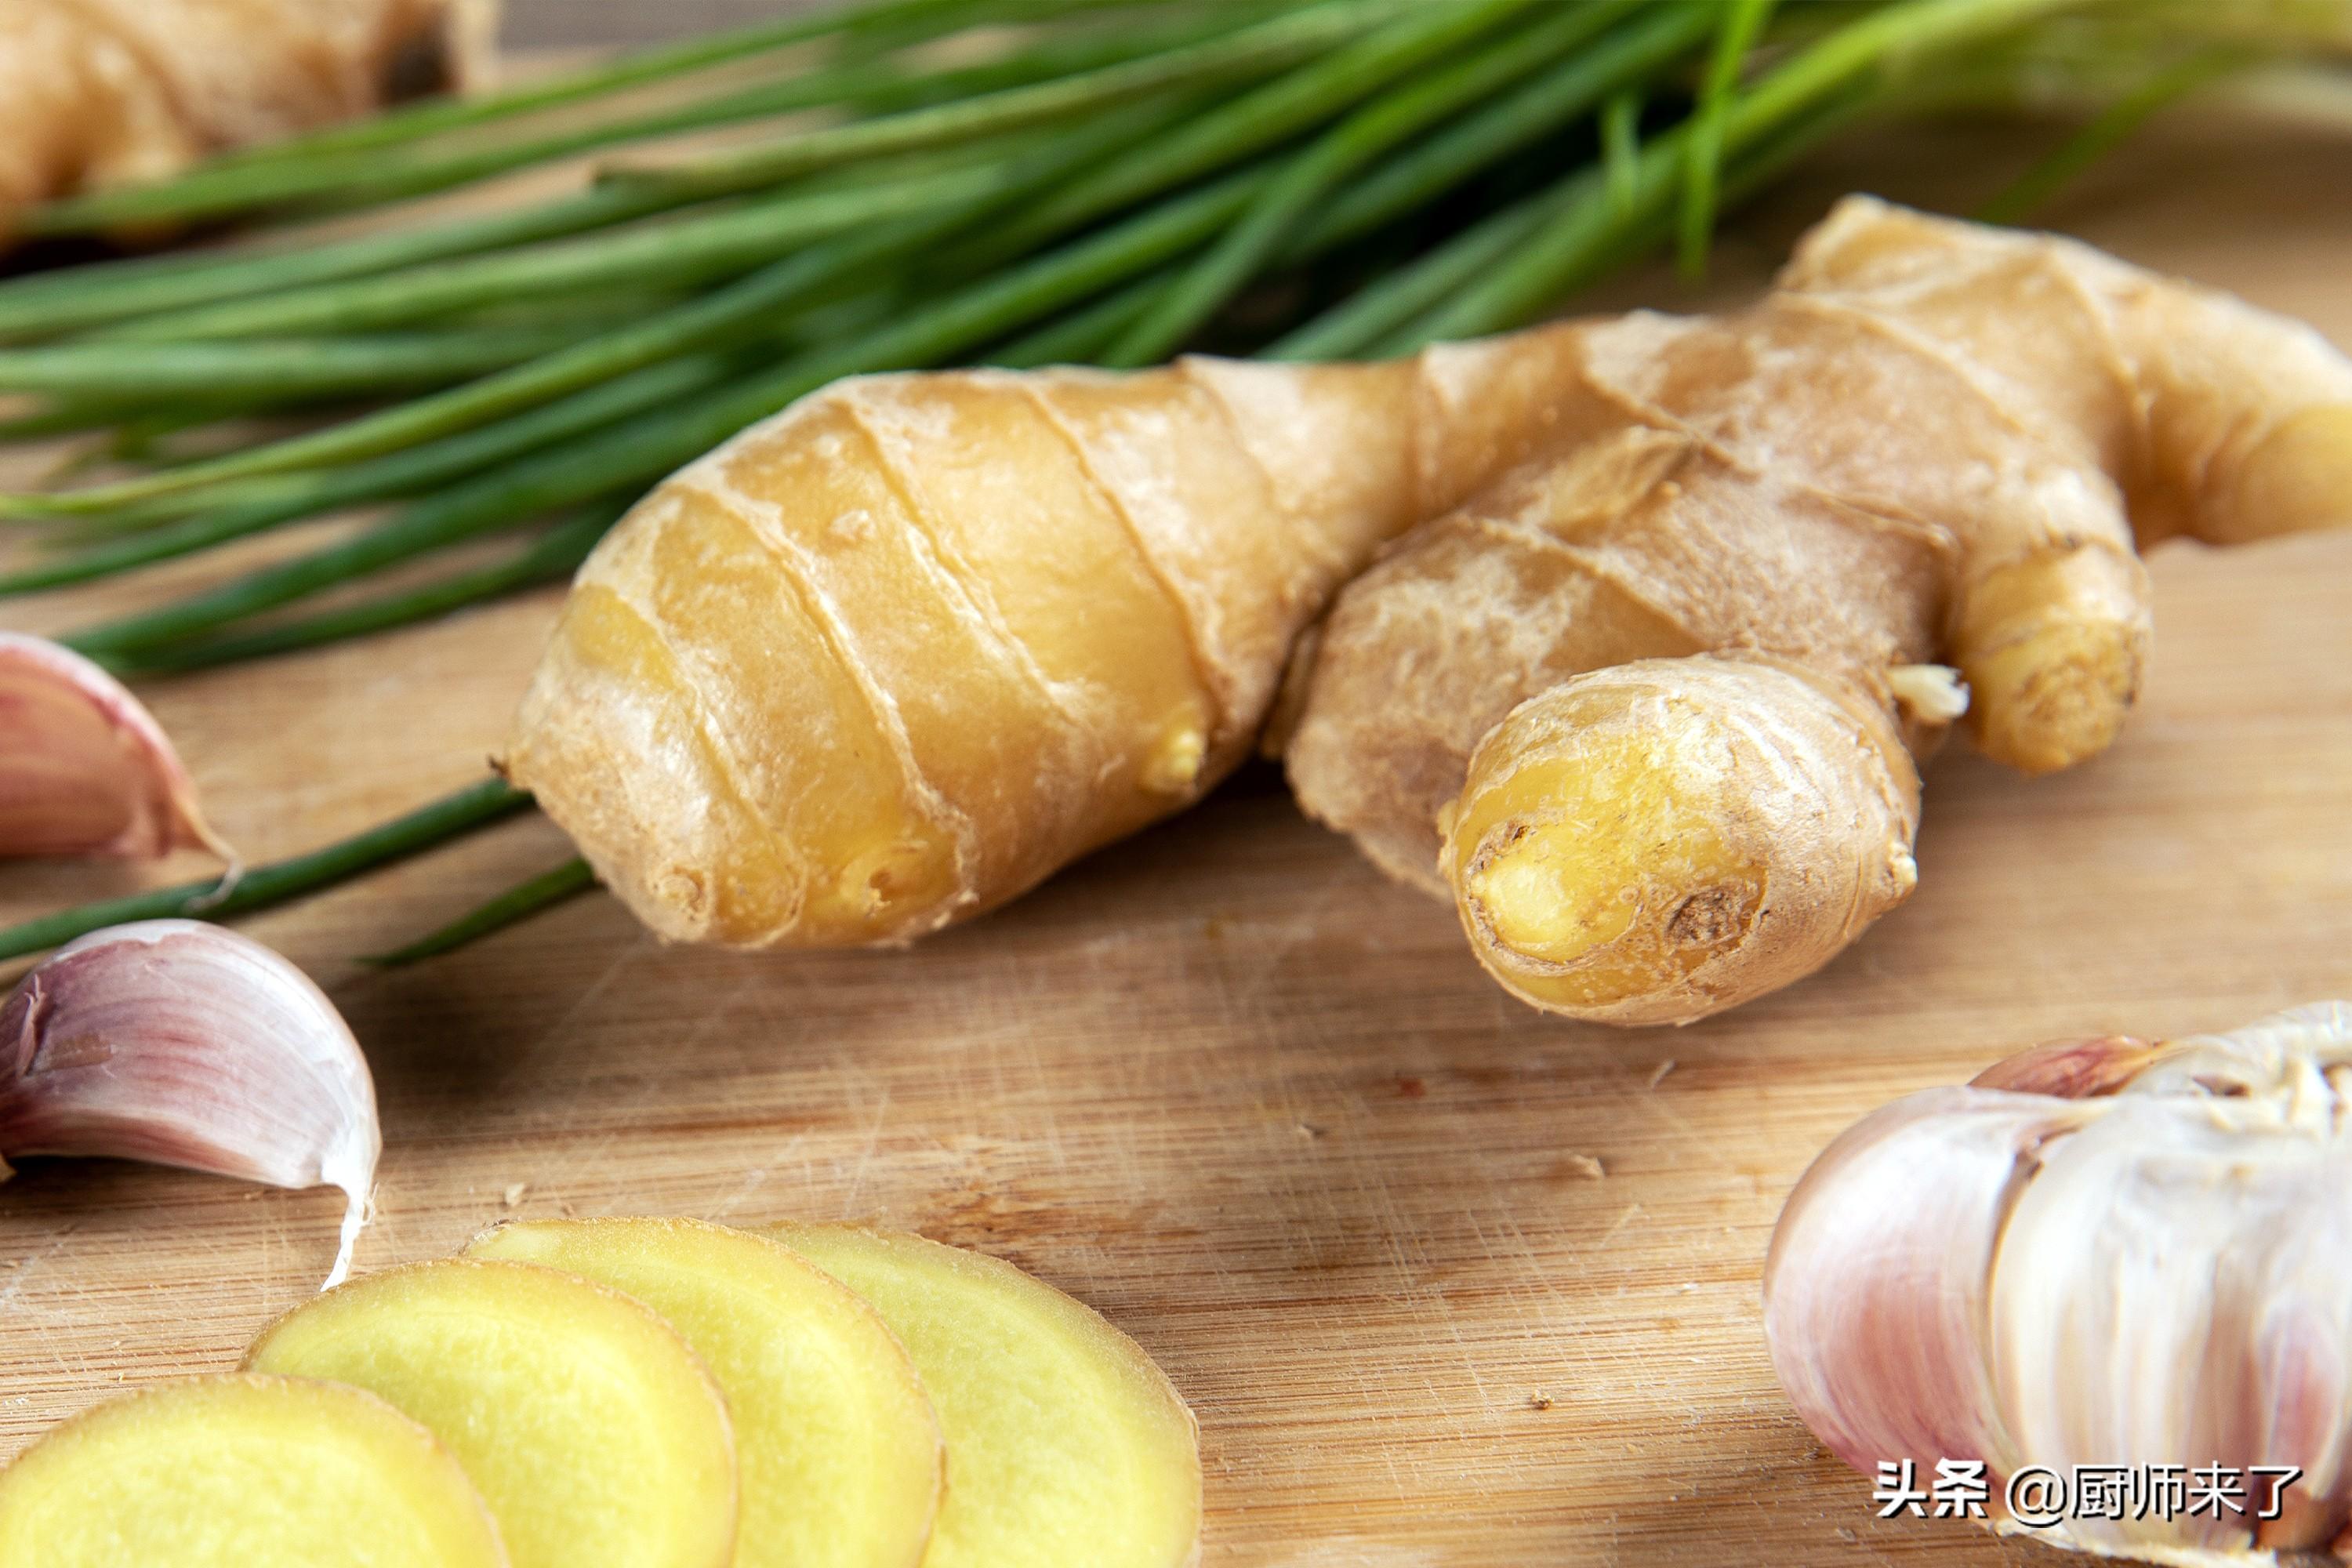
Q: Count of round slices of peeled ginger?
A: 4